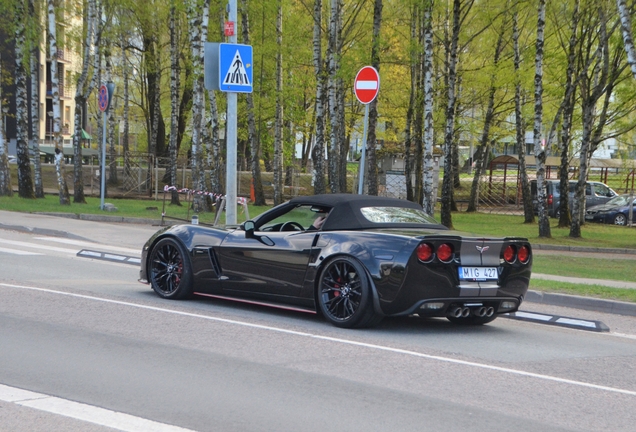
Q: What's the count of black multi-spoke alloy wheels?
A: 2